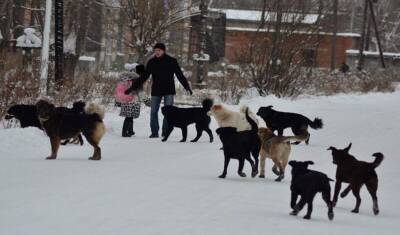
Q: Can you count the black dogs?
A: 6